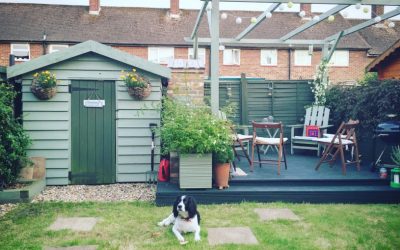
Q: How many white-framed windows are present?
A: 8